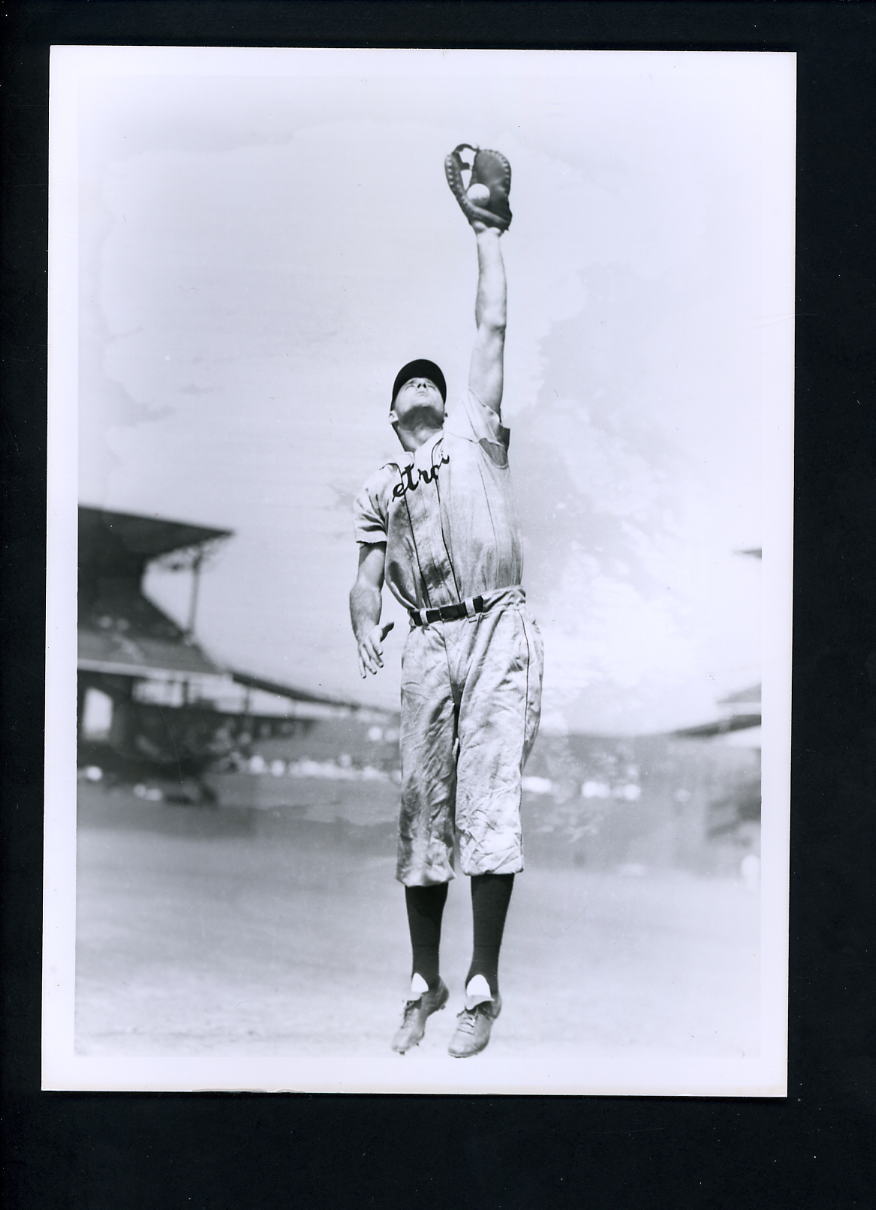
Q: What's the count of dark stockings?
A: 2